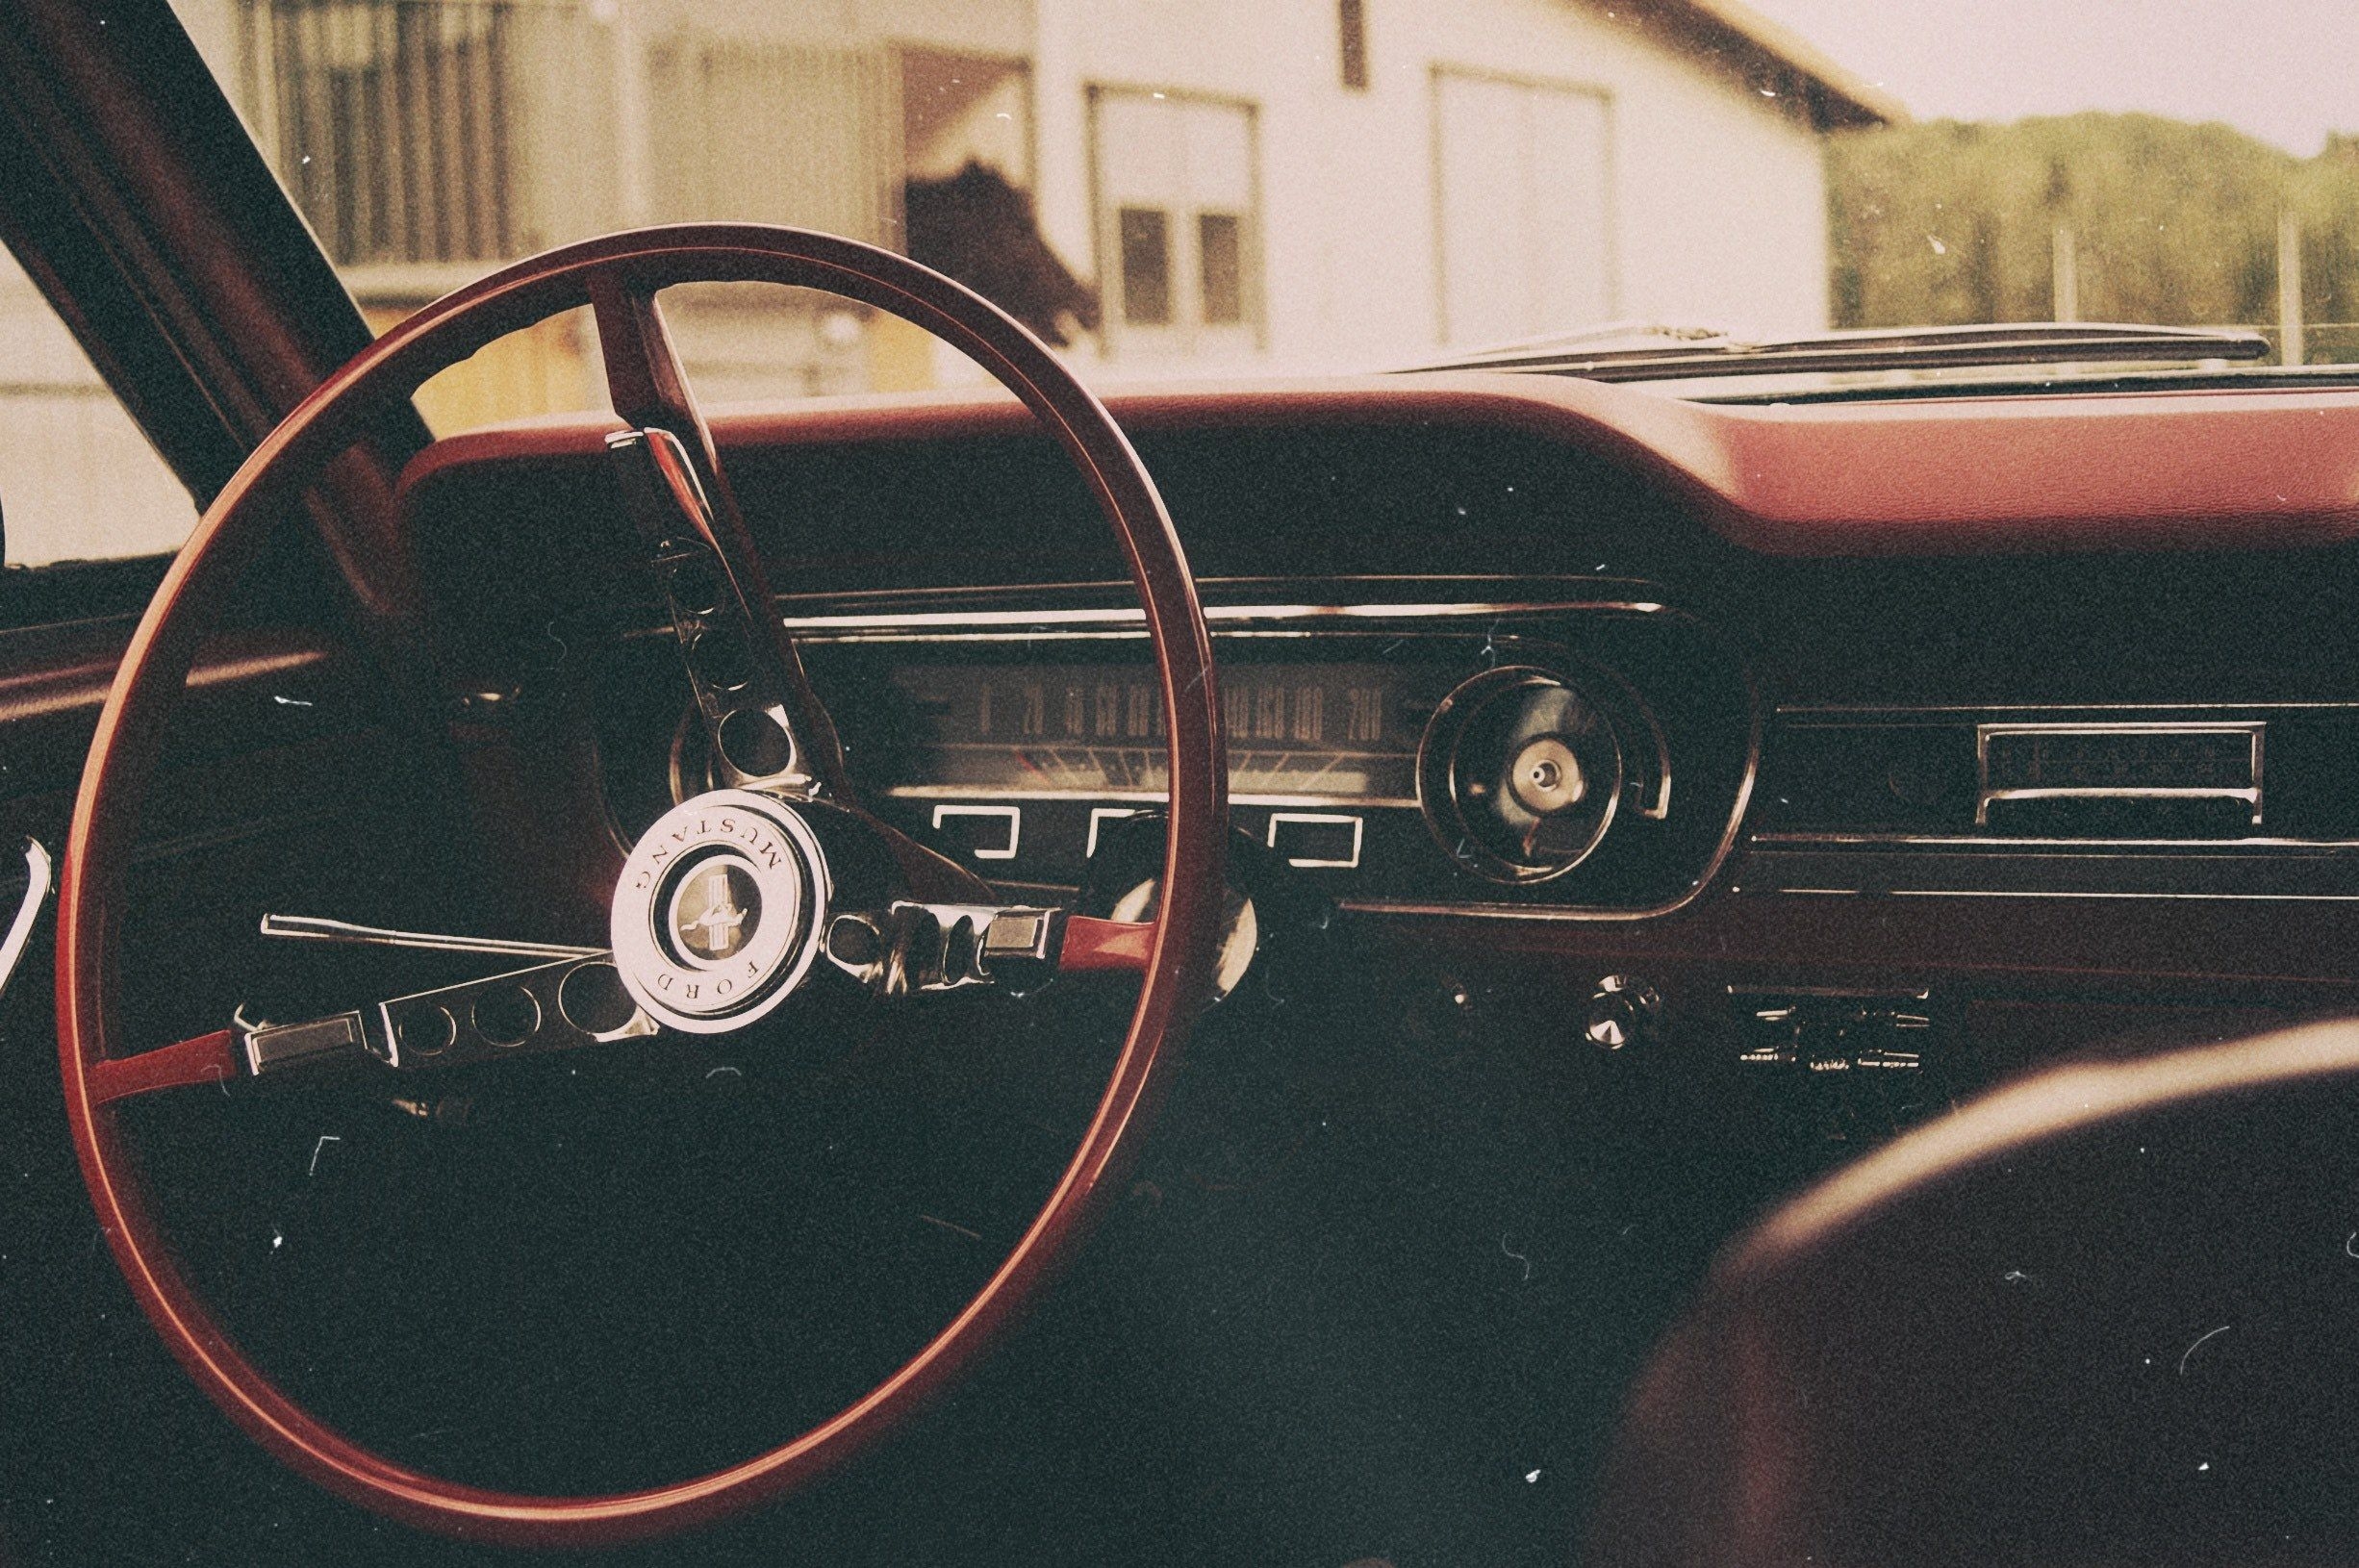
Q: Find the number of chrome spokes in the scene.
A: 3